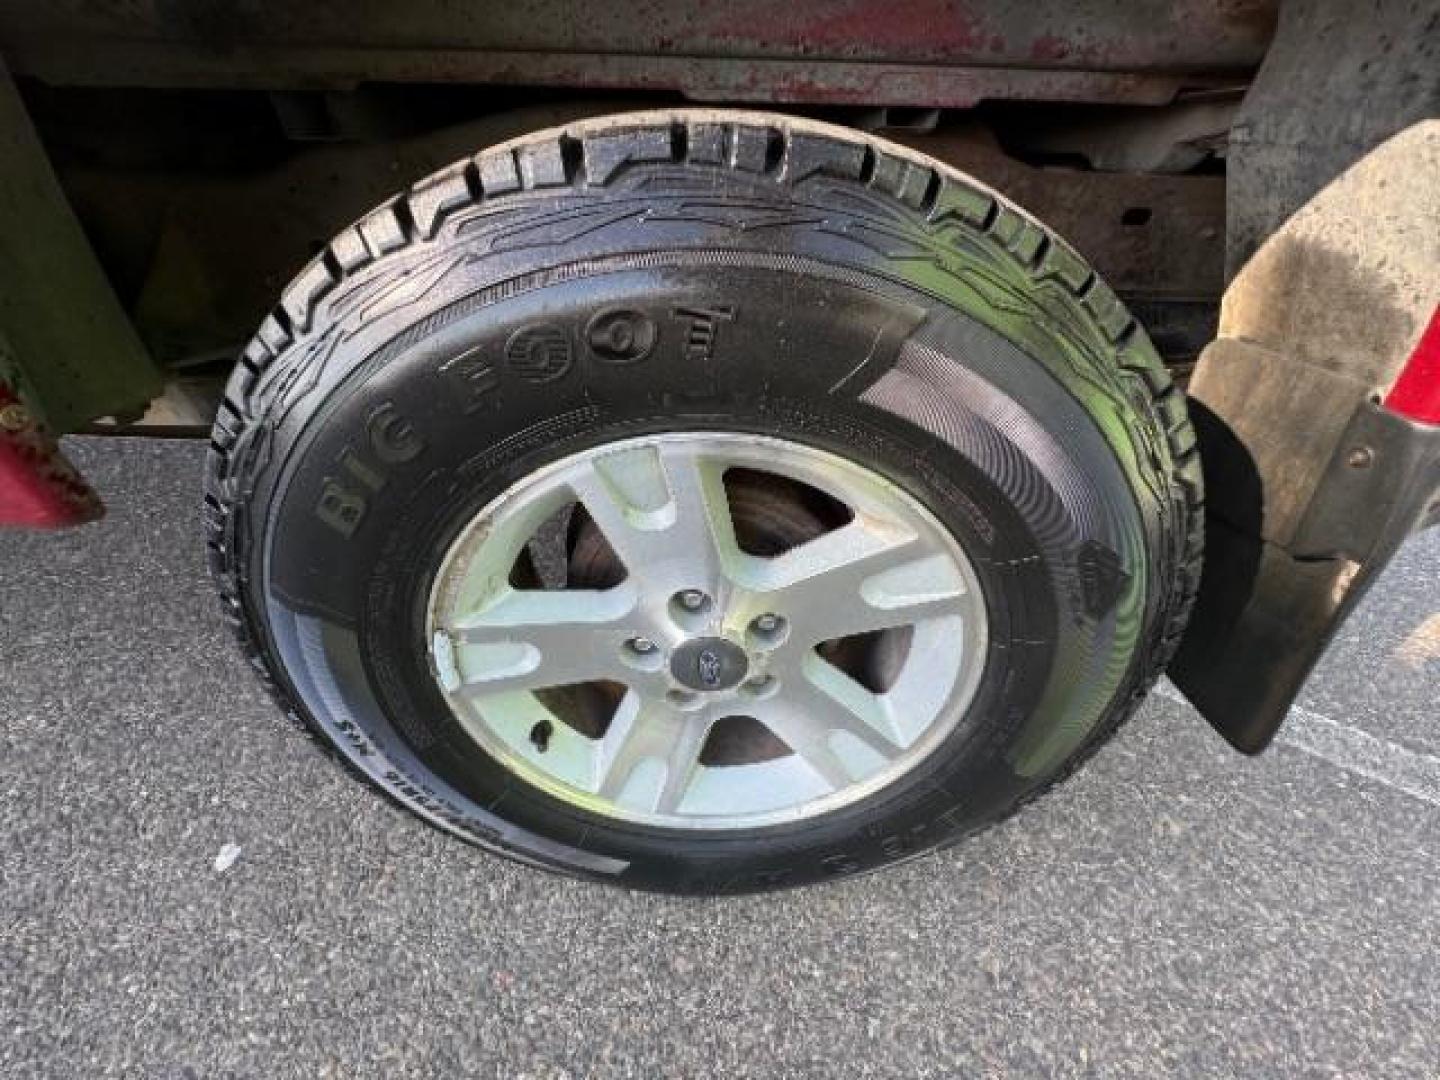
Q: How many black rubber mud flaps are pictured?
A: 1